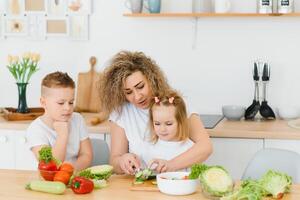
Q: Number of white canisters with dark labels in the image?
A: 2